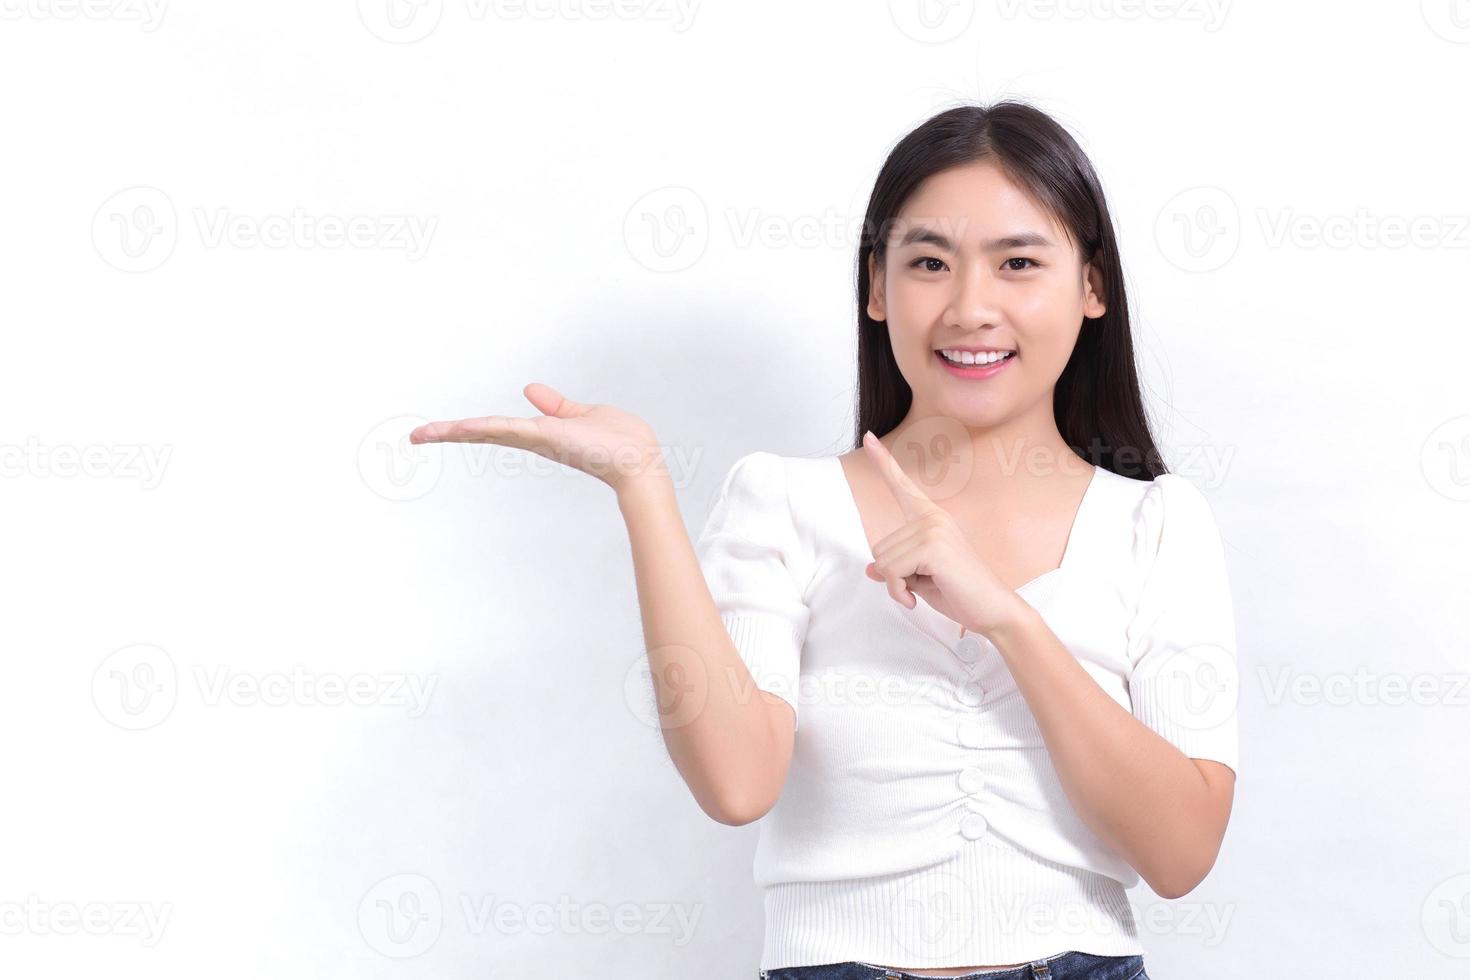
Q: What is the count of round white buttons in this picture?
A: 5